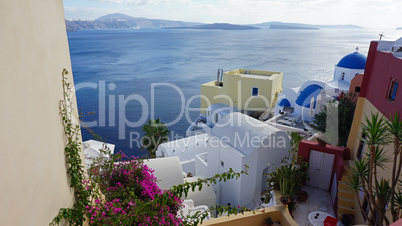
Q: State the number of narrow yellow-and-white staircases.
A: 1